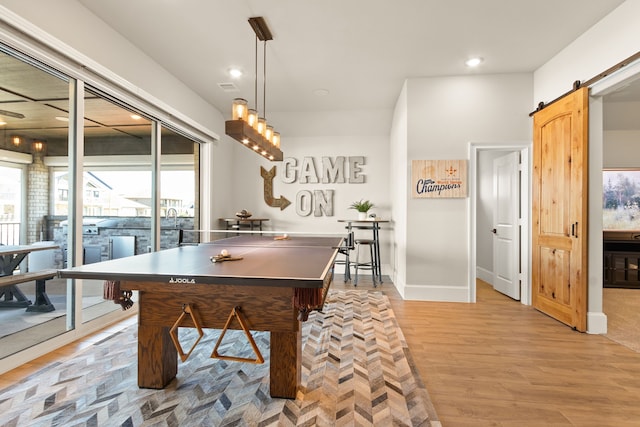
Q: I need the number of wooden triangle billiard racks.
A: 1